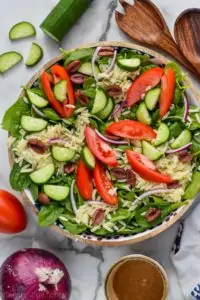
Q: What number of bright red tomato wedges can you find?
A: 9